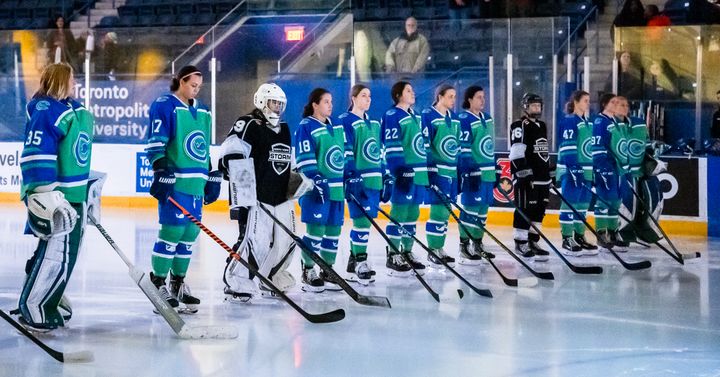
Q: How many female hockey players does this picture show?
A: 12